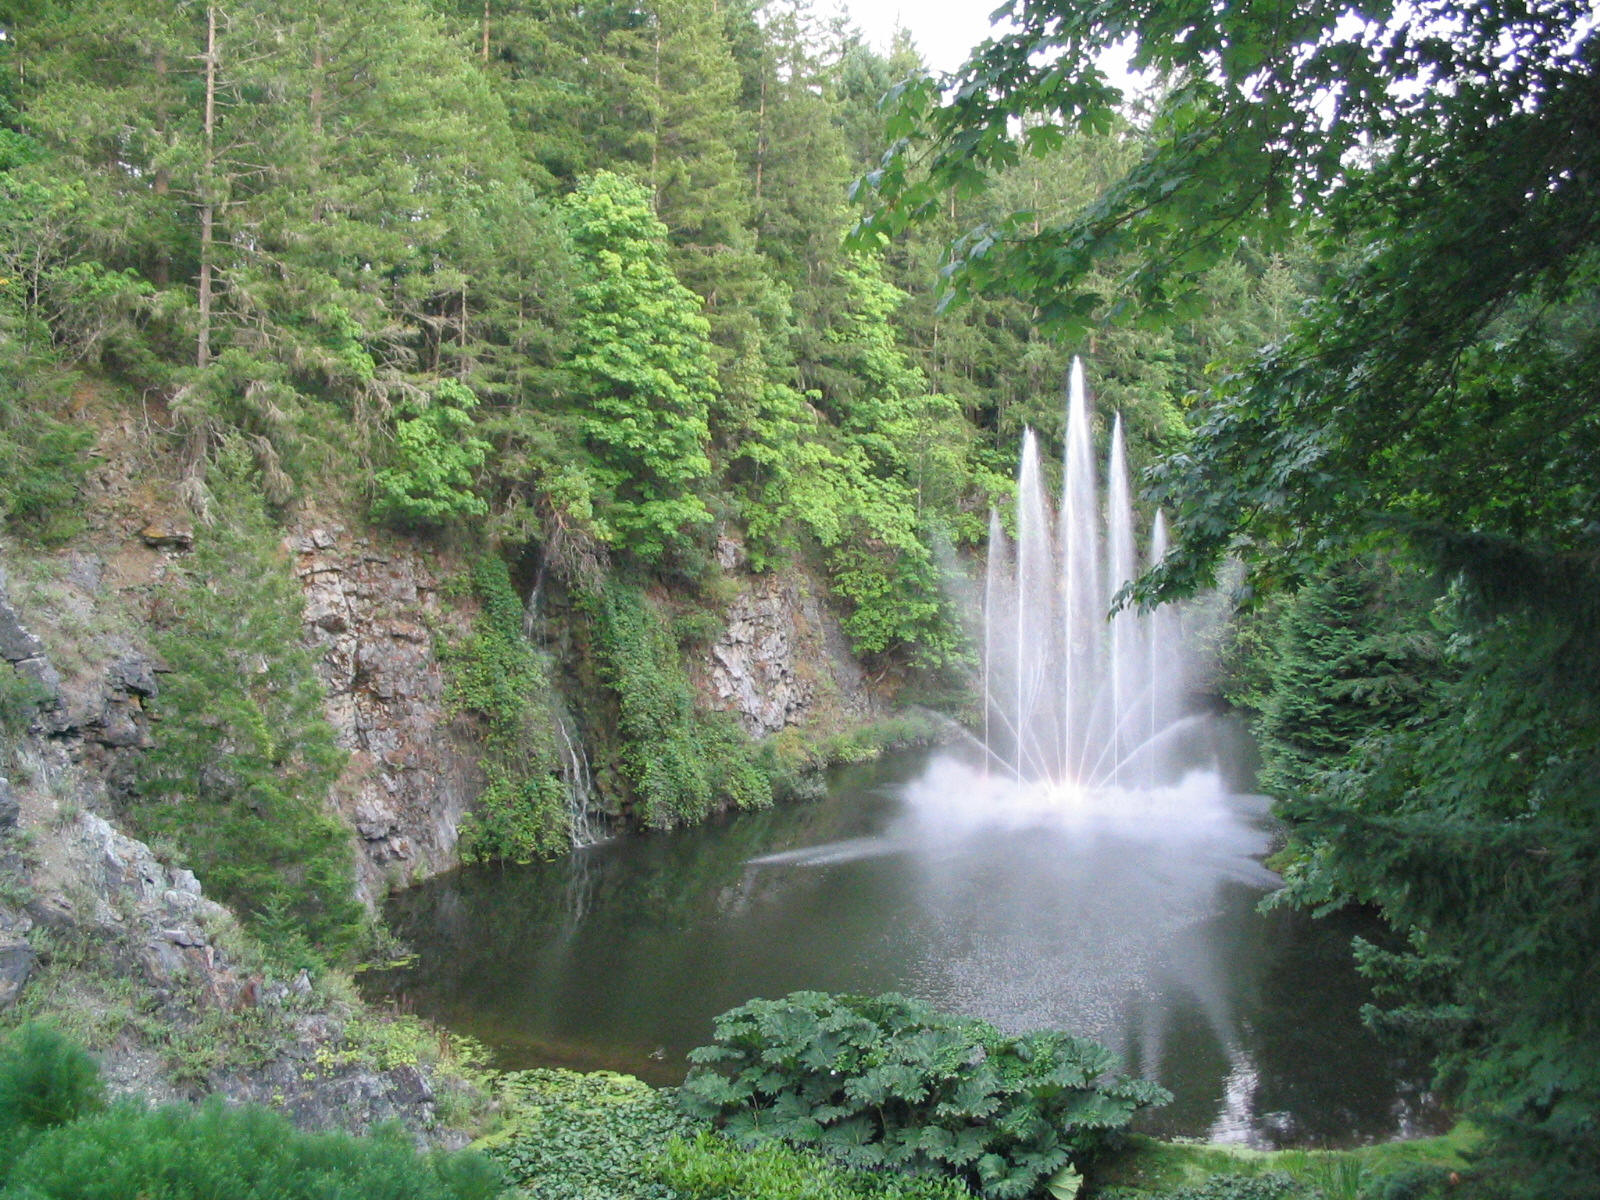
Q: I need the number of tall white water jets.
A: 5